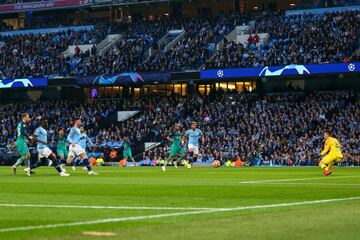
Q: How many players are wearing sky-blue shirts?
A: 4